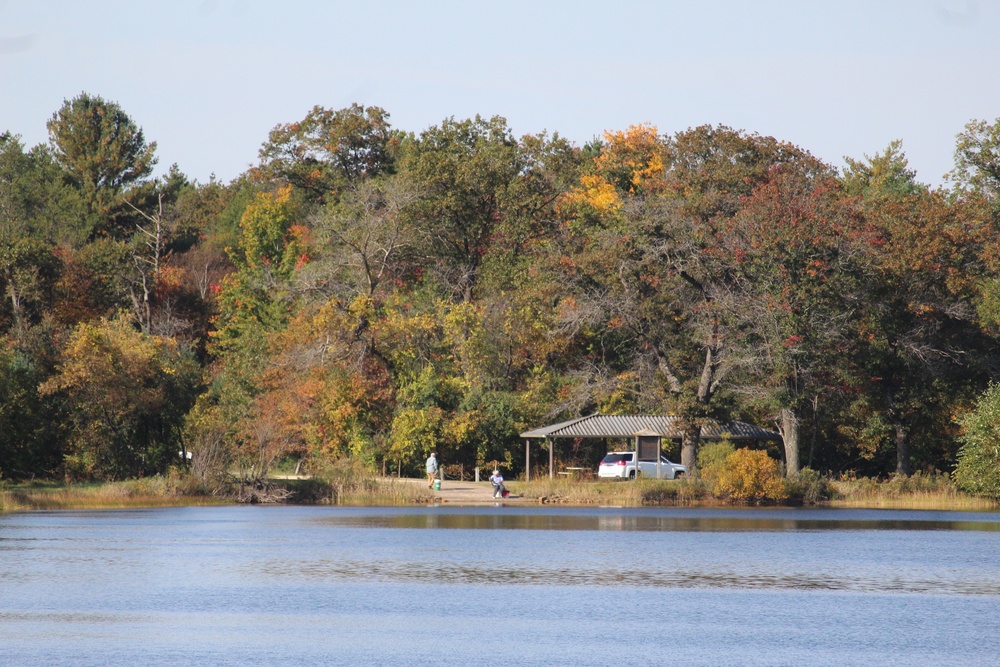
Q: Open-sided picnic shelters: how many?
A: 1